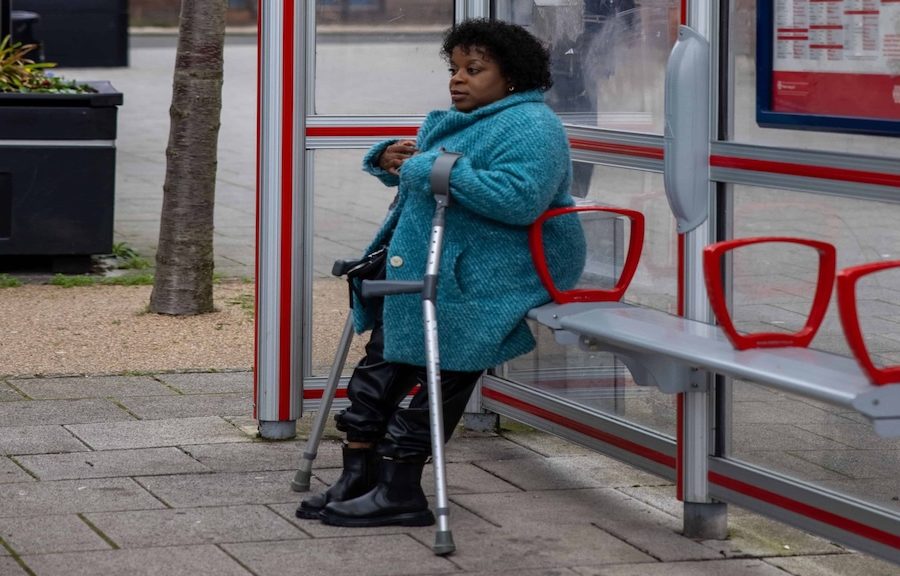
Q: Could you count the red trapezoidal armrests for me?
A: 3